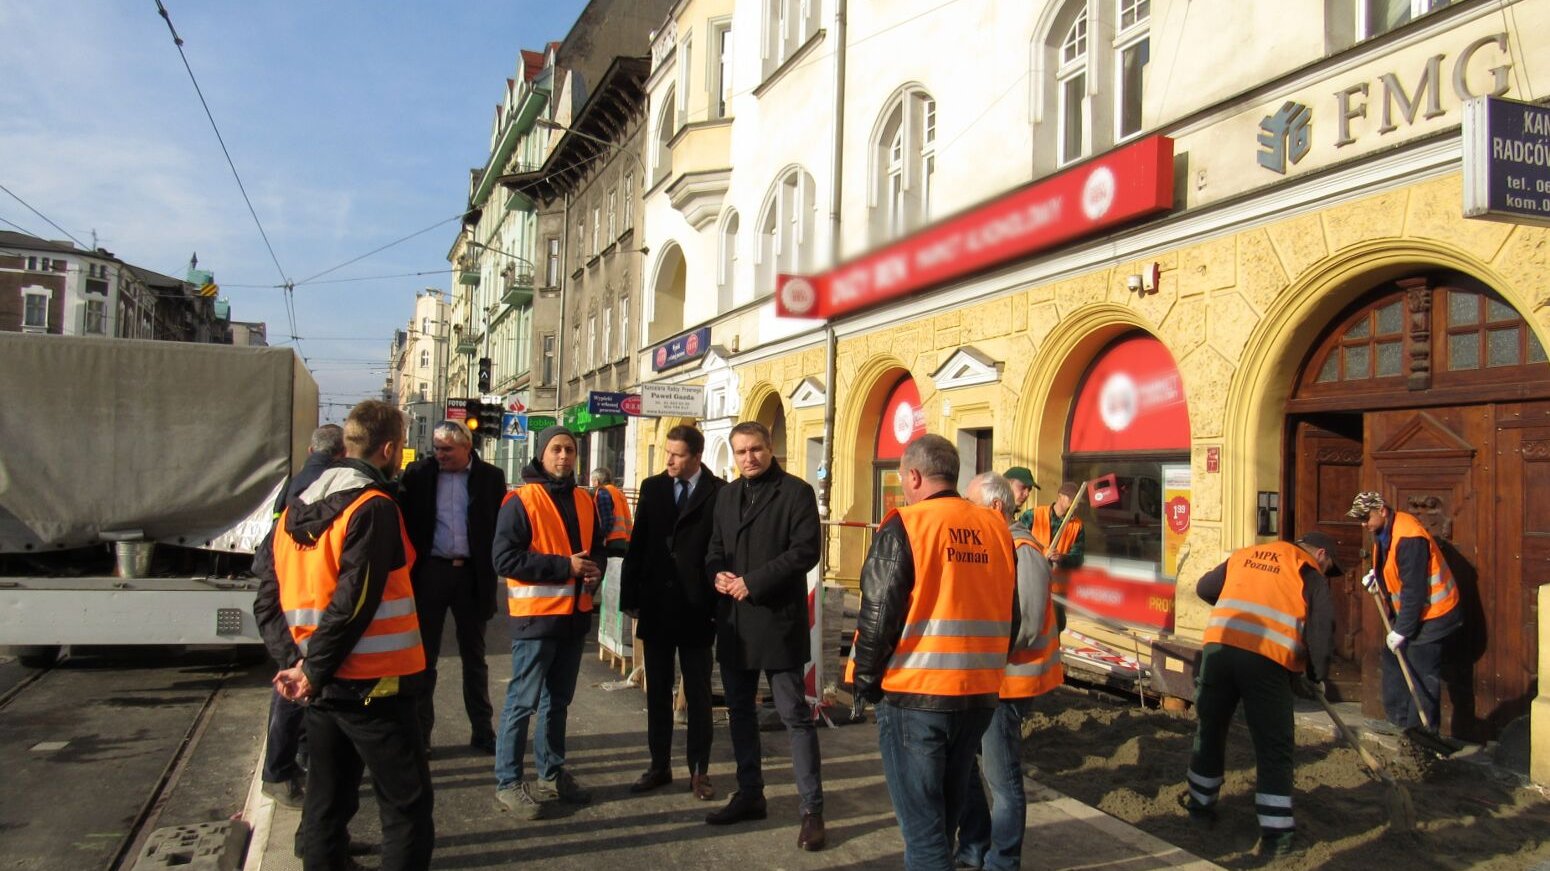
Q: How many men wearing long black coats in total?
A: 3